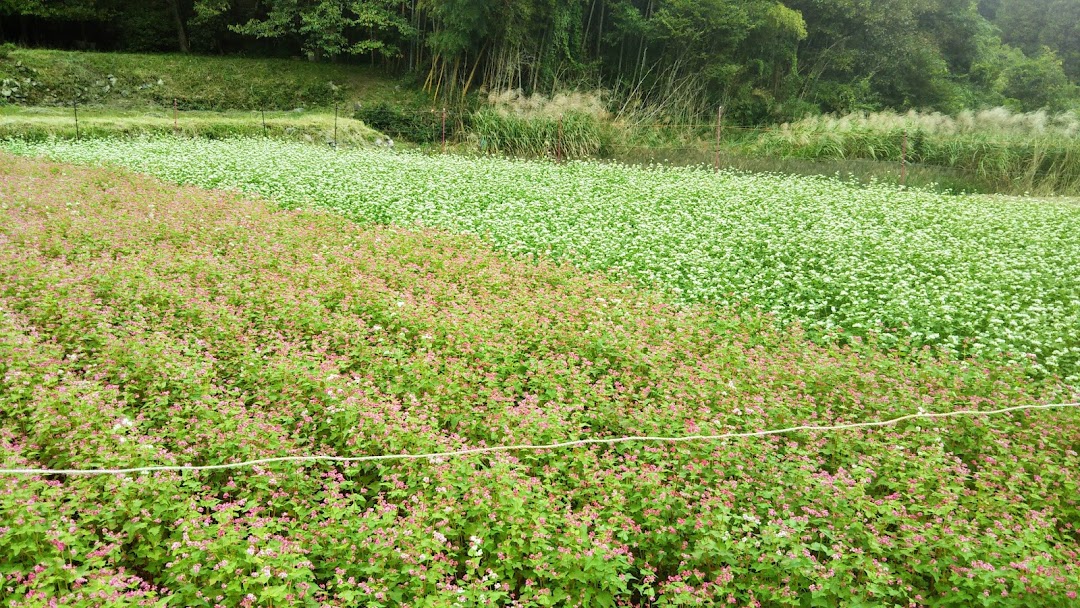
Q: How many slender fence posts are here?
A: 8